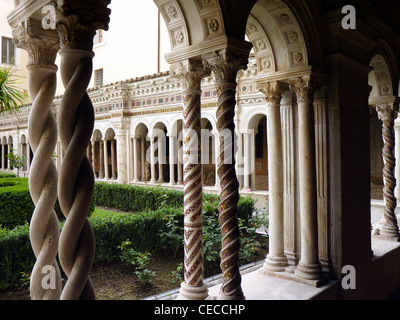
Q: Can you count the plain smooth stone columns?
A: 2